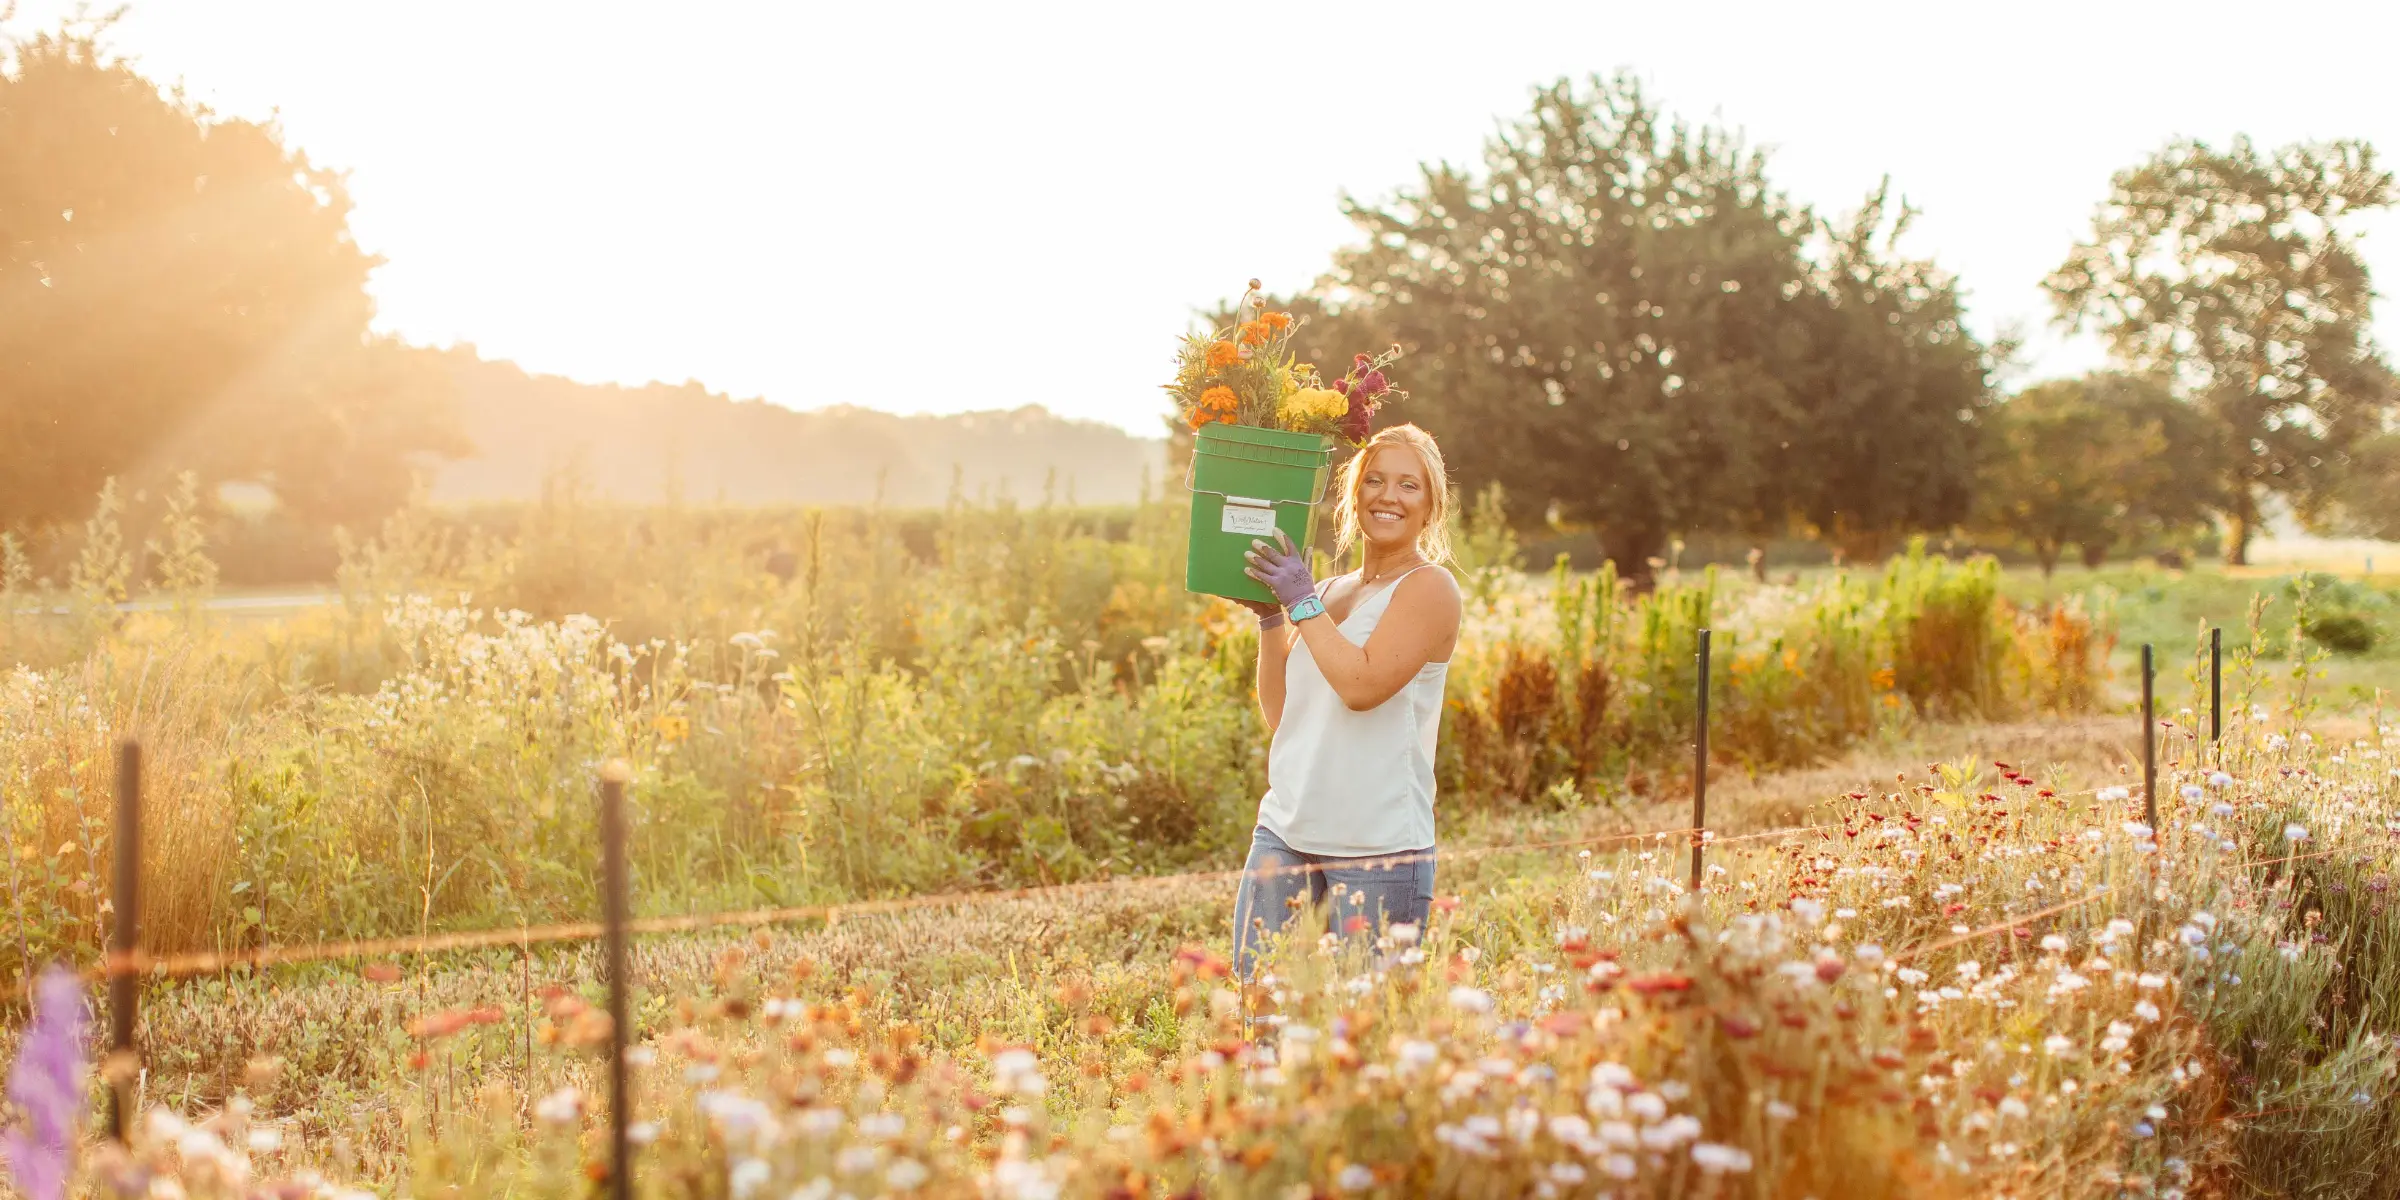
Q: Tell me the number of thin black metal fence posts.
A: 5